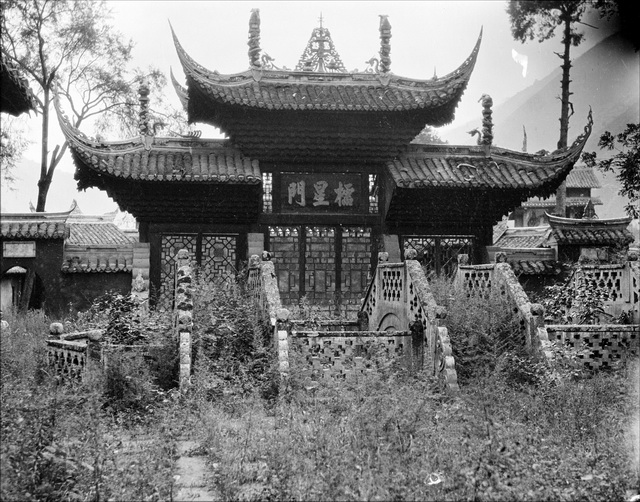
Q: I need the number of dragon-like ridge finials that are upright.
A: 4